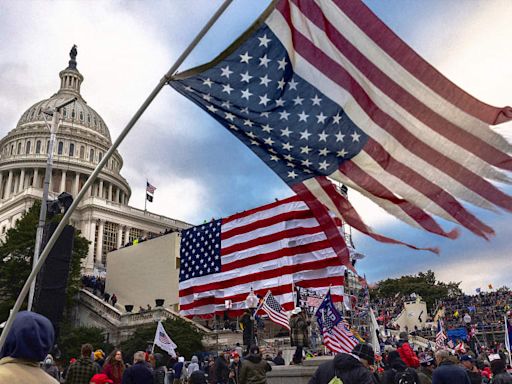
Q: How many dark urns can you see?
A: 2